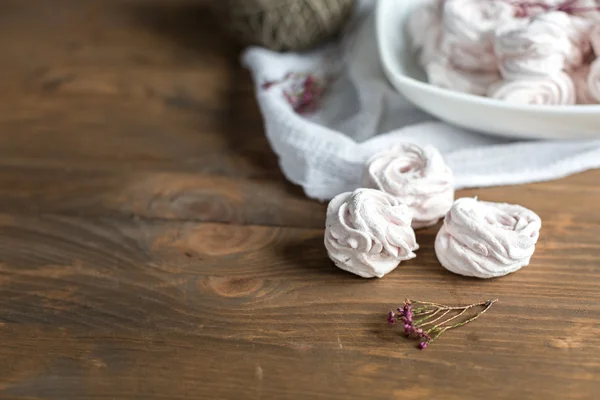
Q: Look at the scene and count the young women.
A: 0